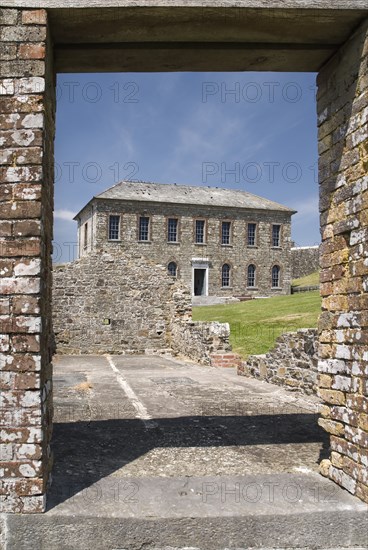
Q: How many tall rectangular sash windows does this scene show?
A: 7